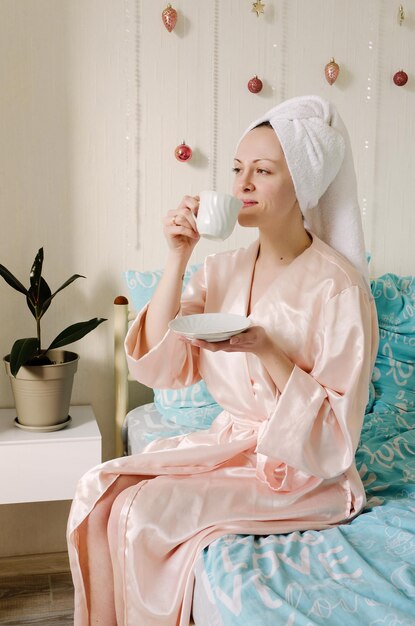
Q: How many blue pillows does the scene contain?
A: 2